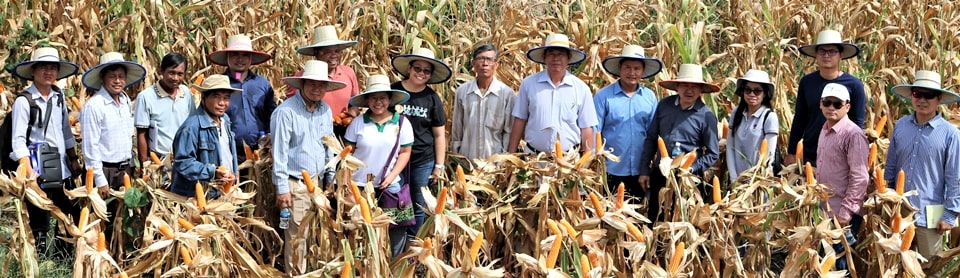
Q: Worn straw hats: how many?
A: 12